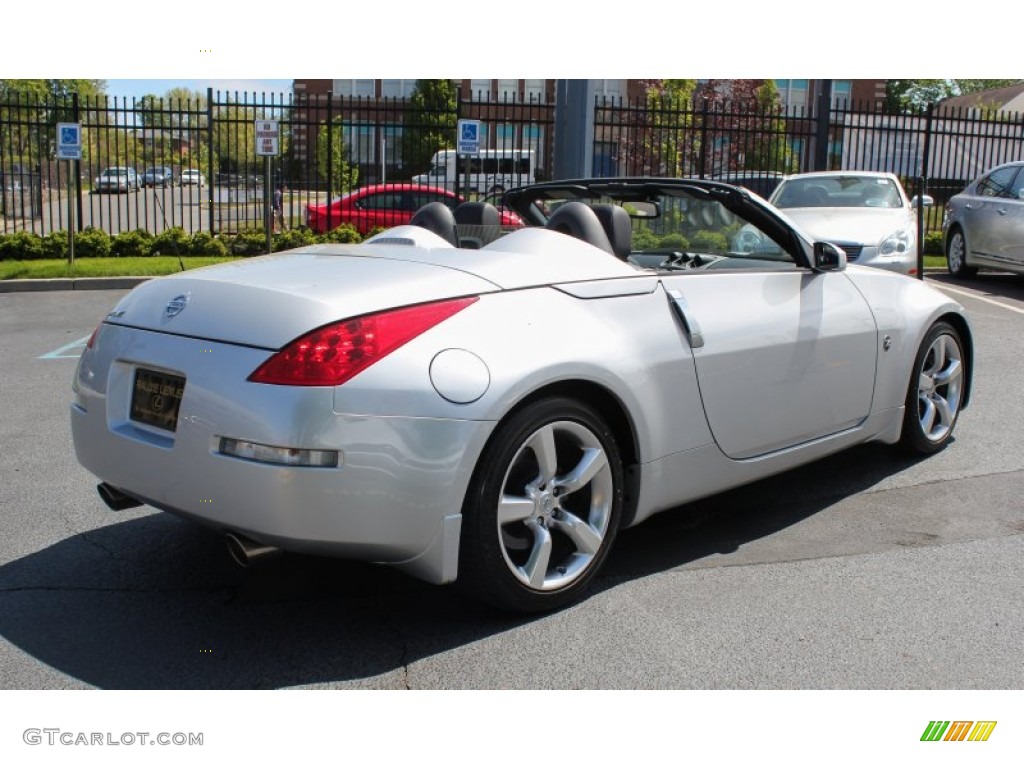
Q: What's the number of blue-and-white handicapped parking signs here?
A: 2